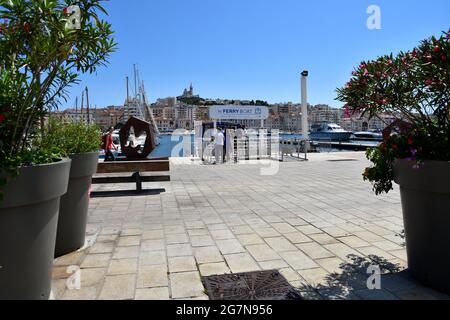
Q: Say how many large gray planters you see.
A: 3